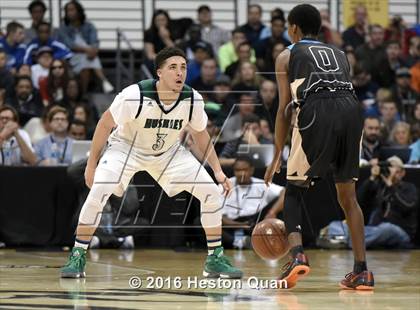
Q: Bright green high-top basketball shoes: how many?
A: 2